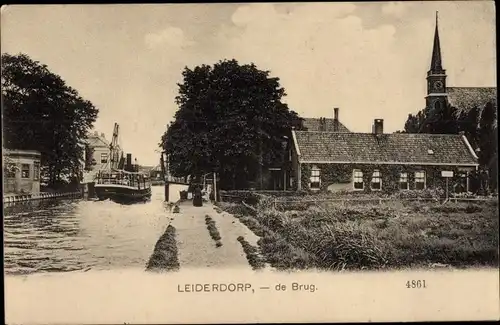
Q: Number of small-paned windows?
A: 5